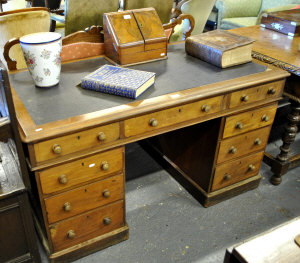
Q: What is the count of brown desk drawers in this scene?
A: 9